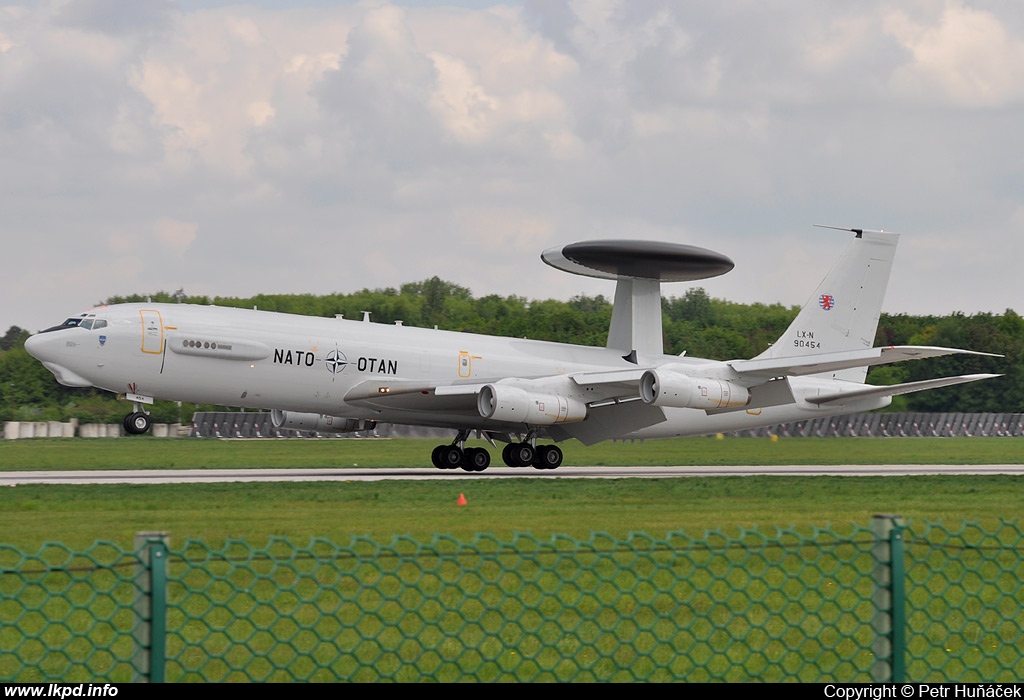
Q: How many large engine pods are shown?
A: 3